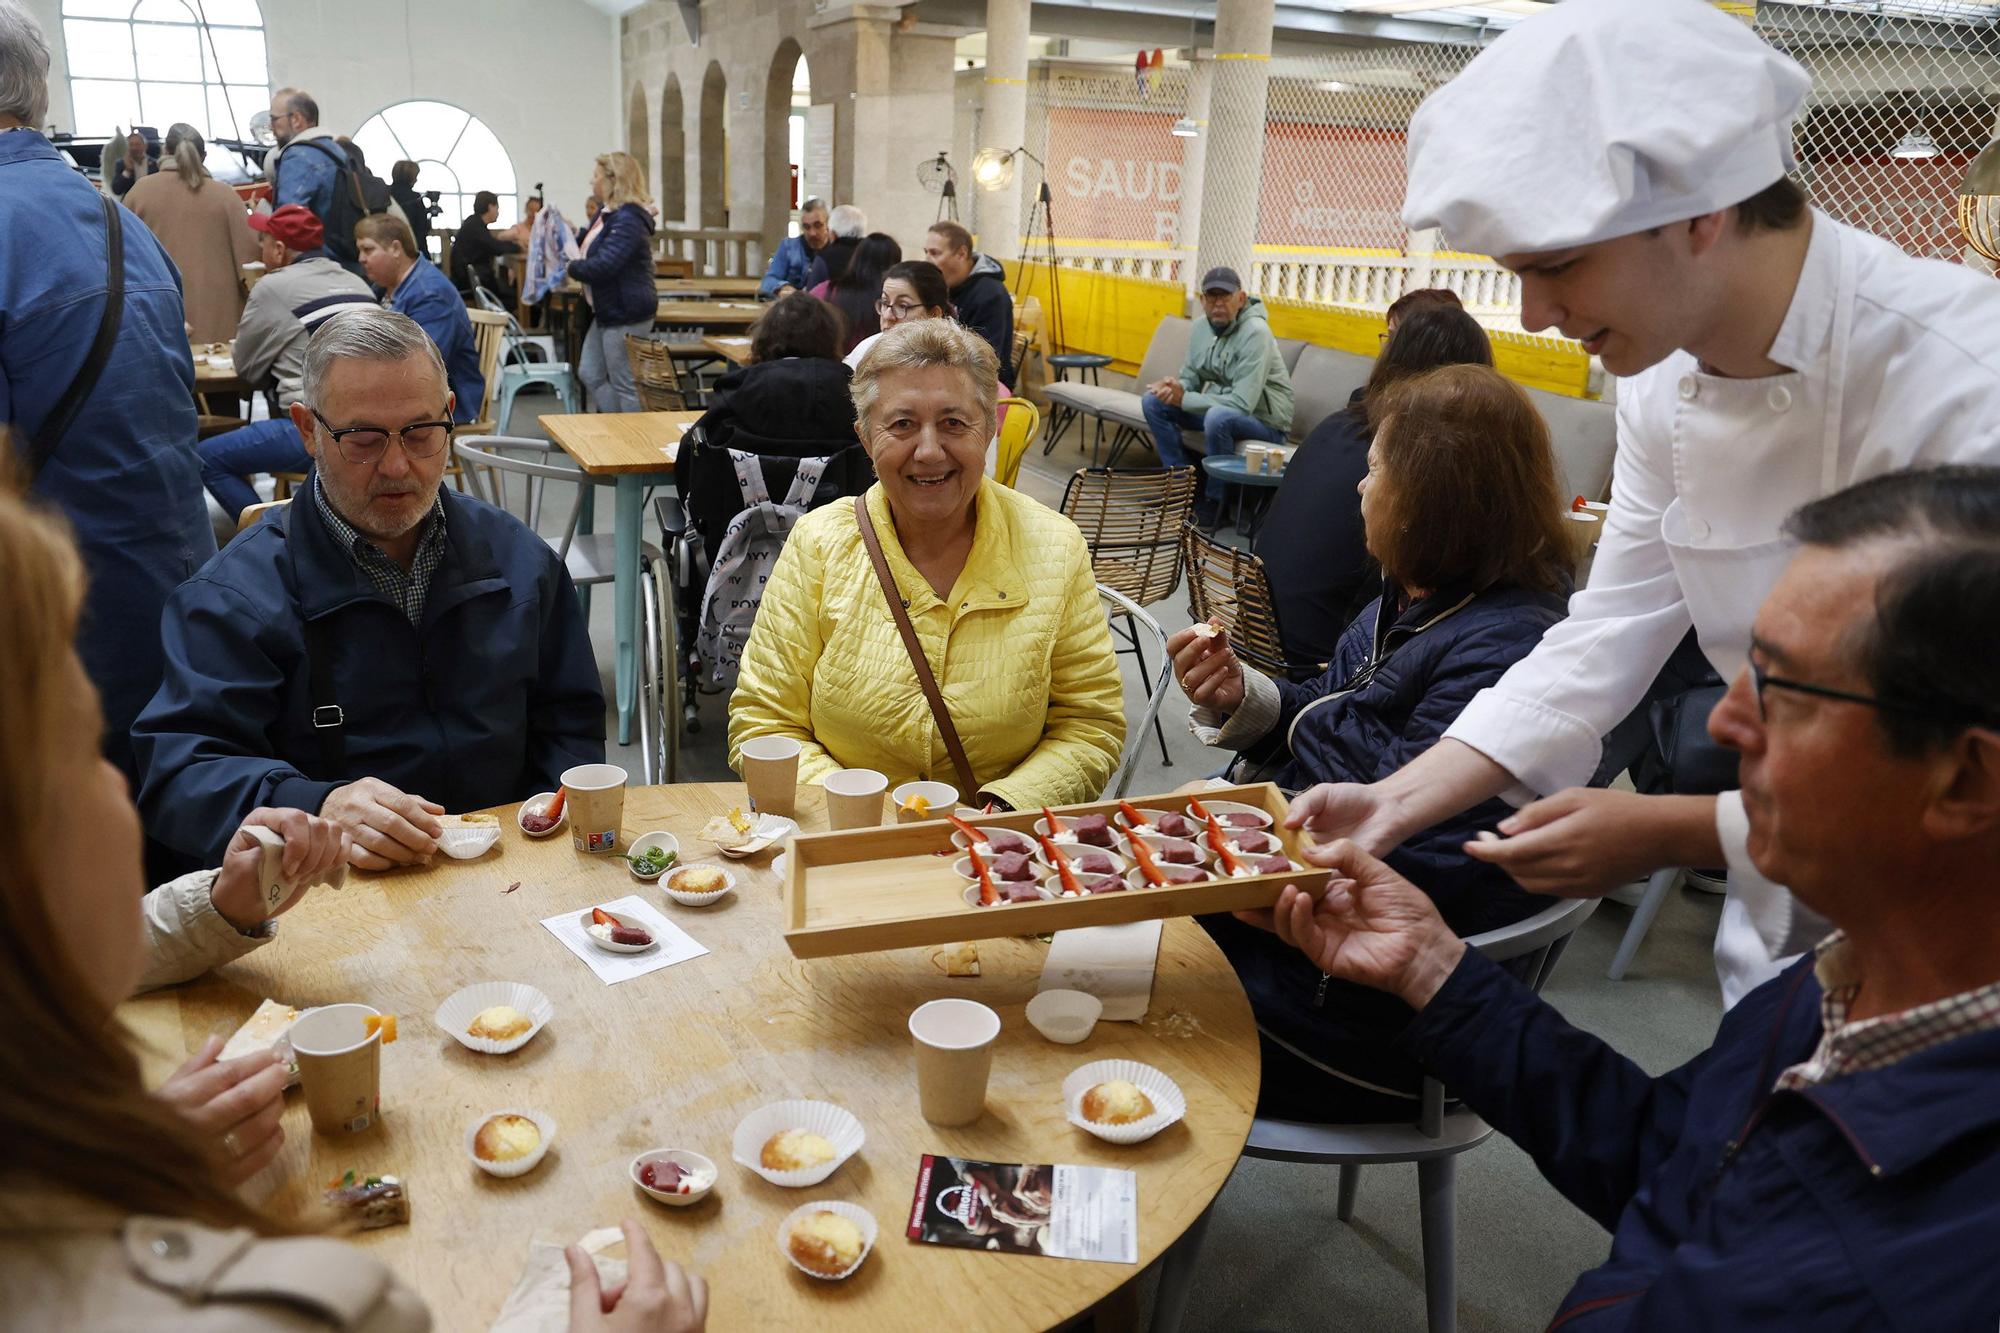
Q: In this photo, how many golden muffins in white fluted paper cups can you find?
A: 6